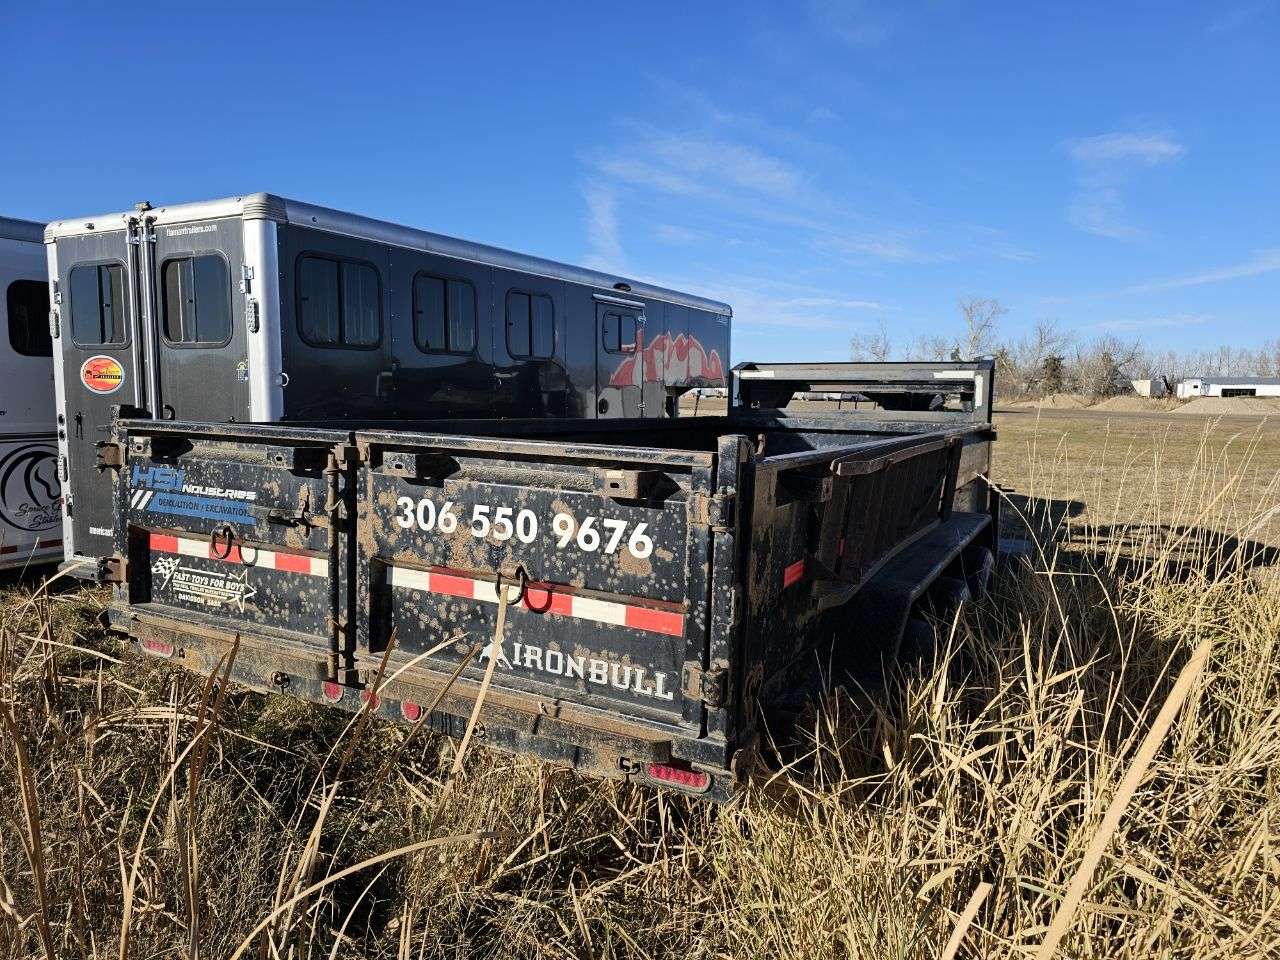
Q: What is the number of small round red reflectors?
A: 3